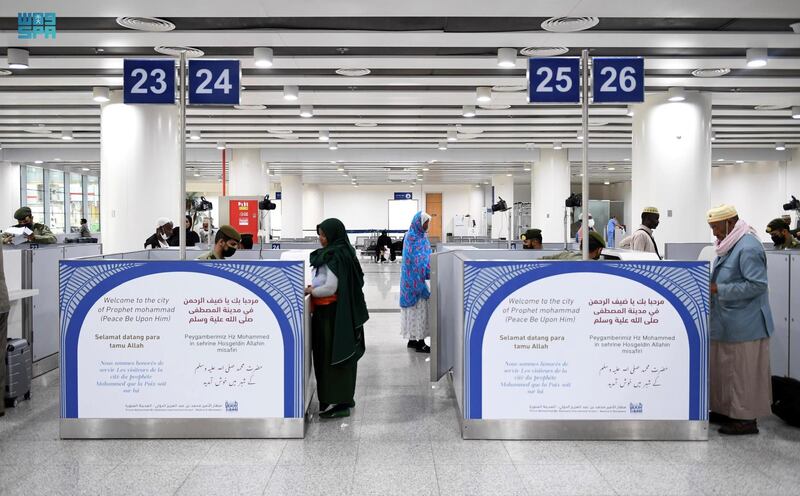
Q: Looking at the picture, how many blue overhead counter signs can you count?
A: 4